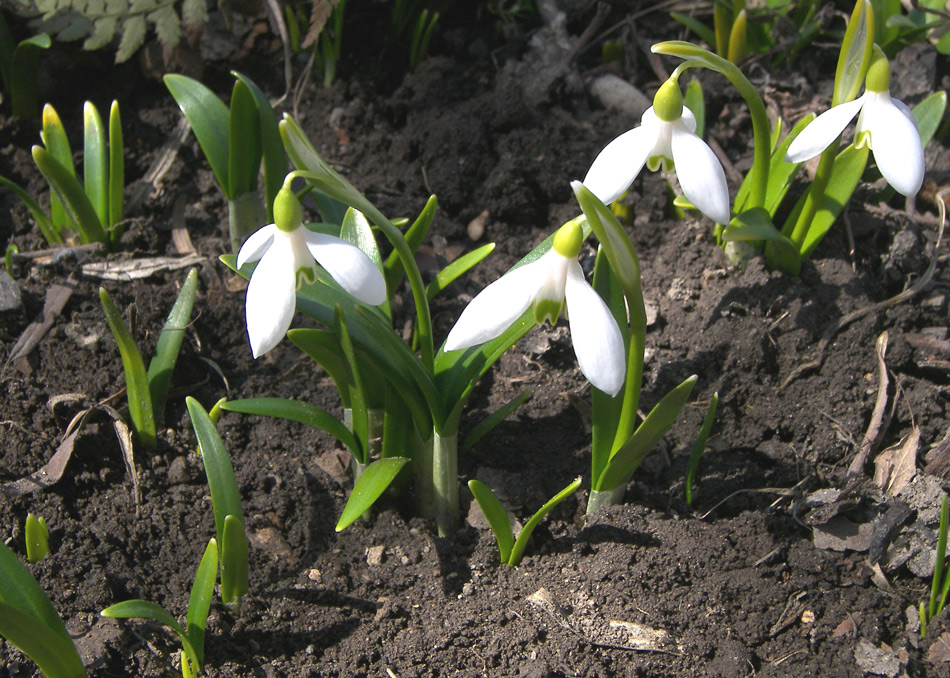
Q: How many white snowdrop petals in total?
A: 11